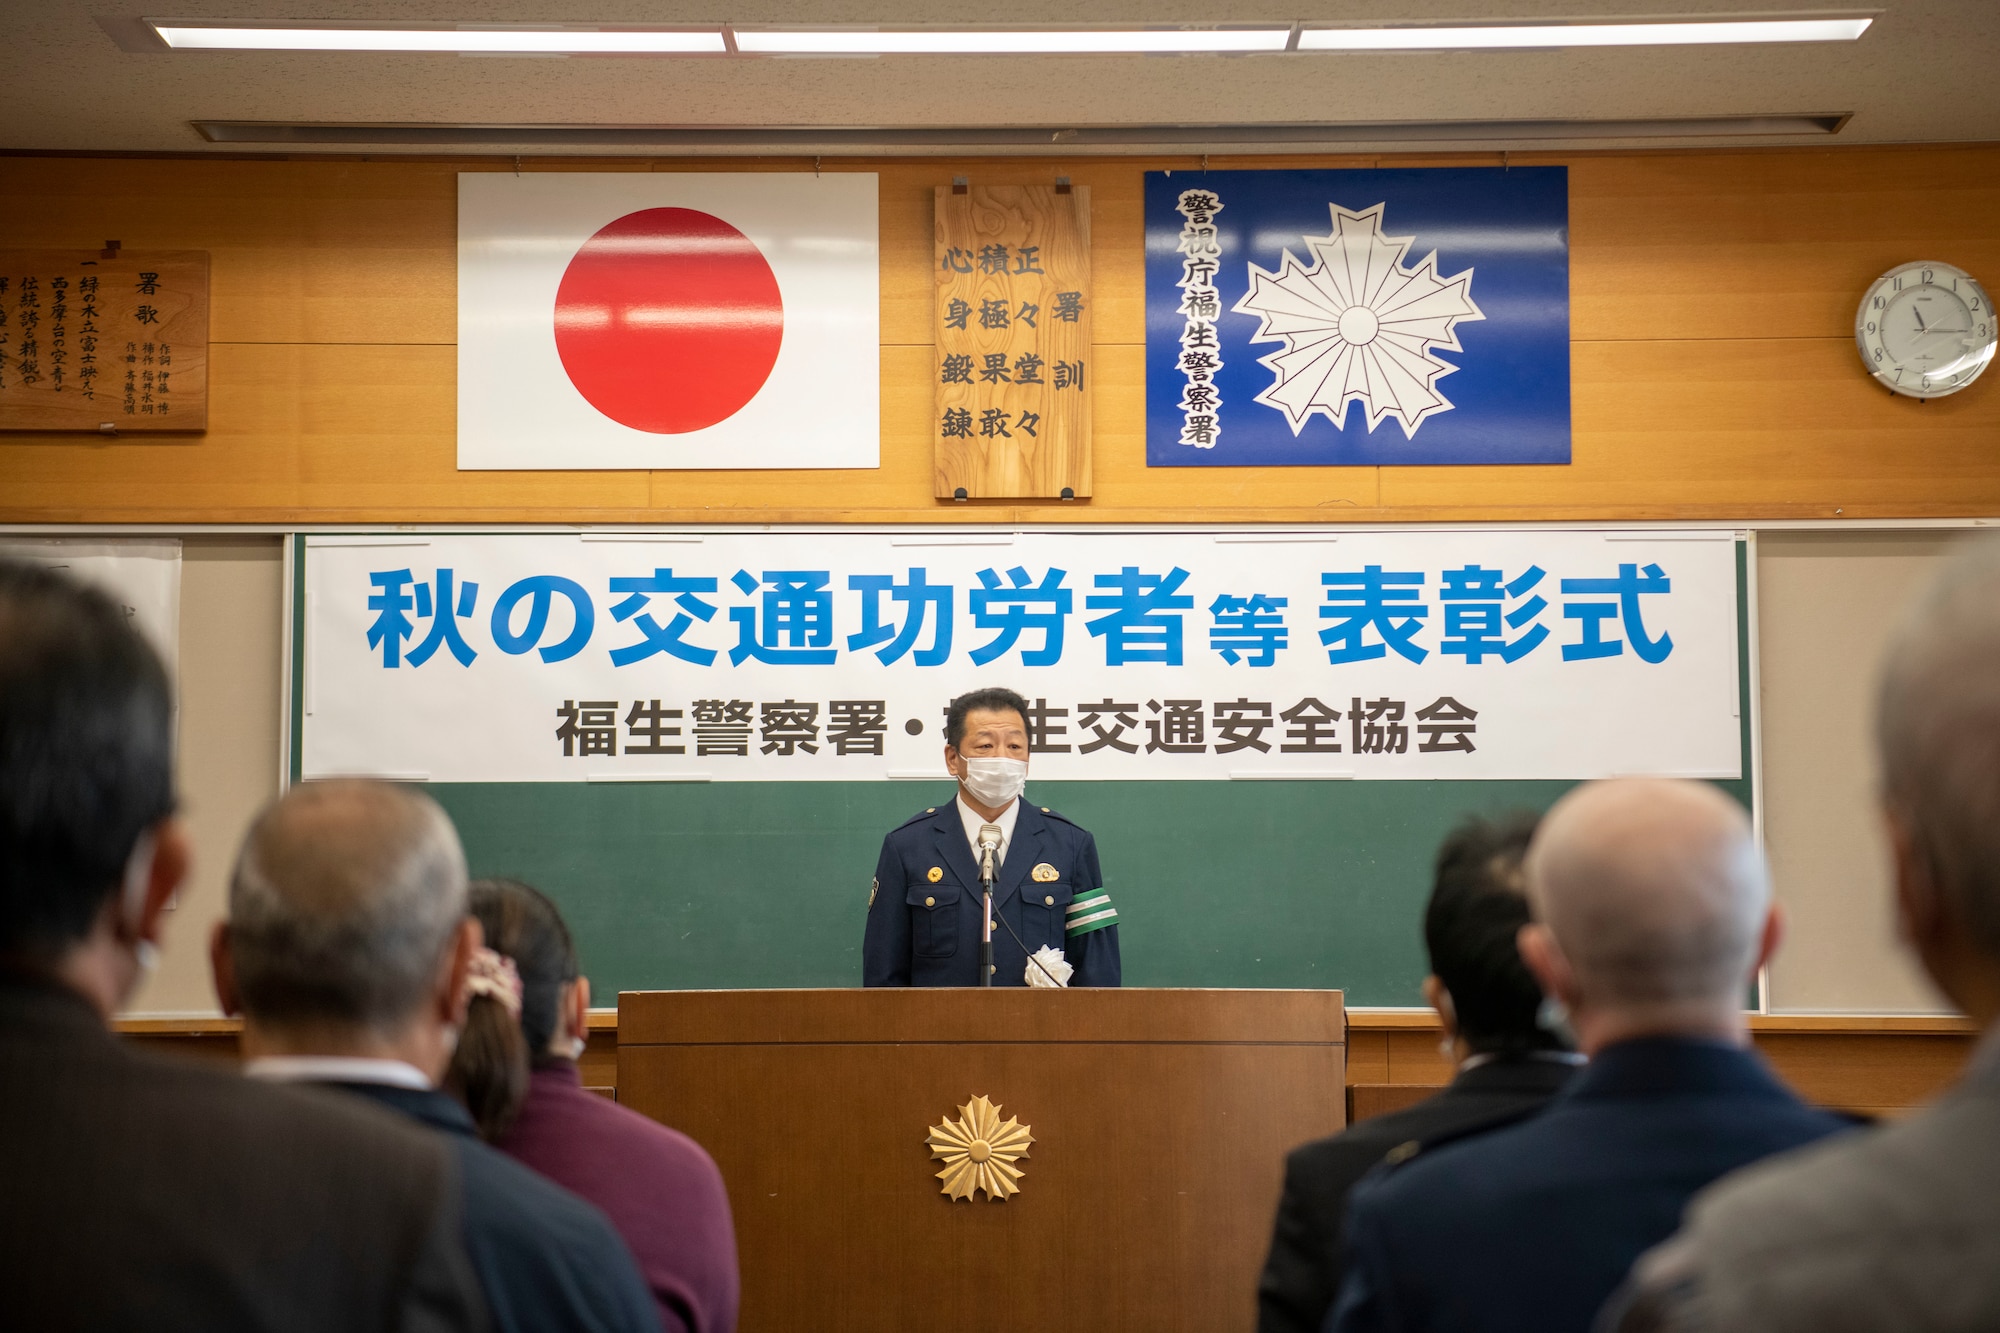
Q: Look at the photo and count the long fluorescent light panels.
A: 3